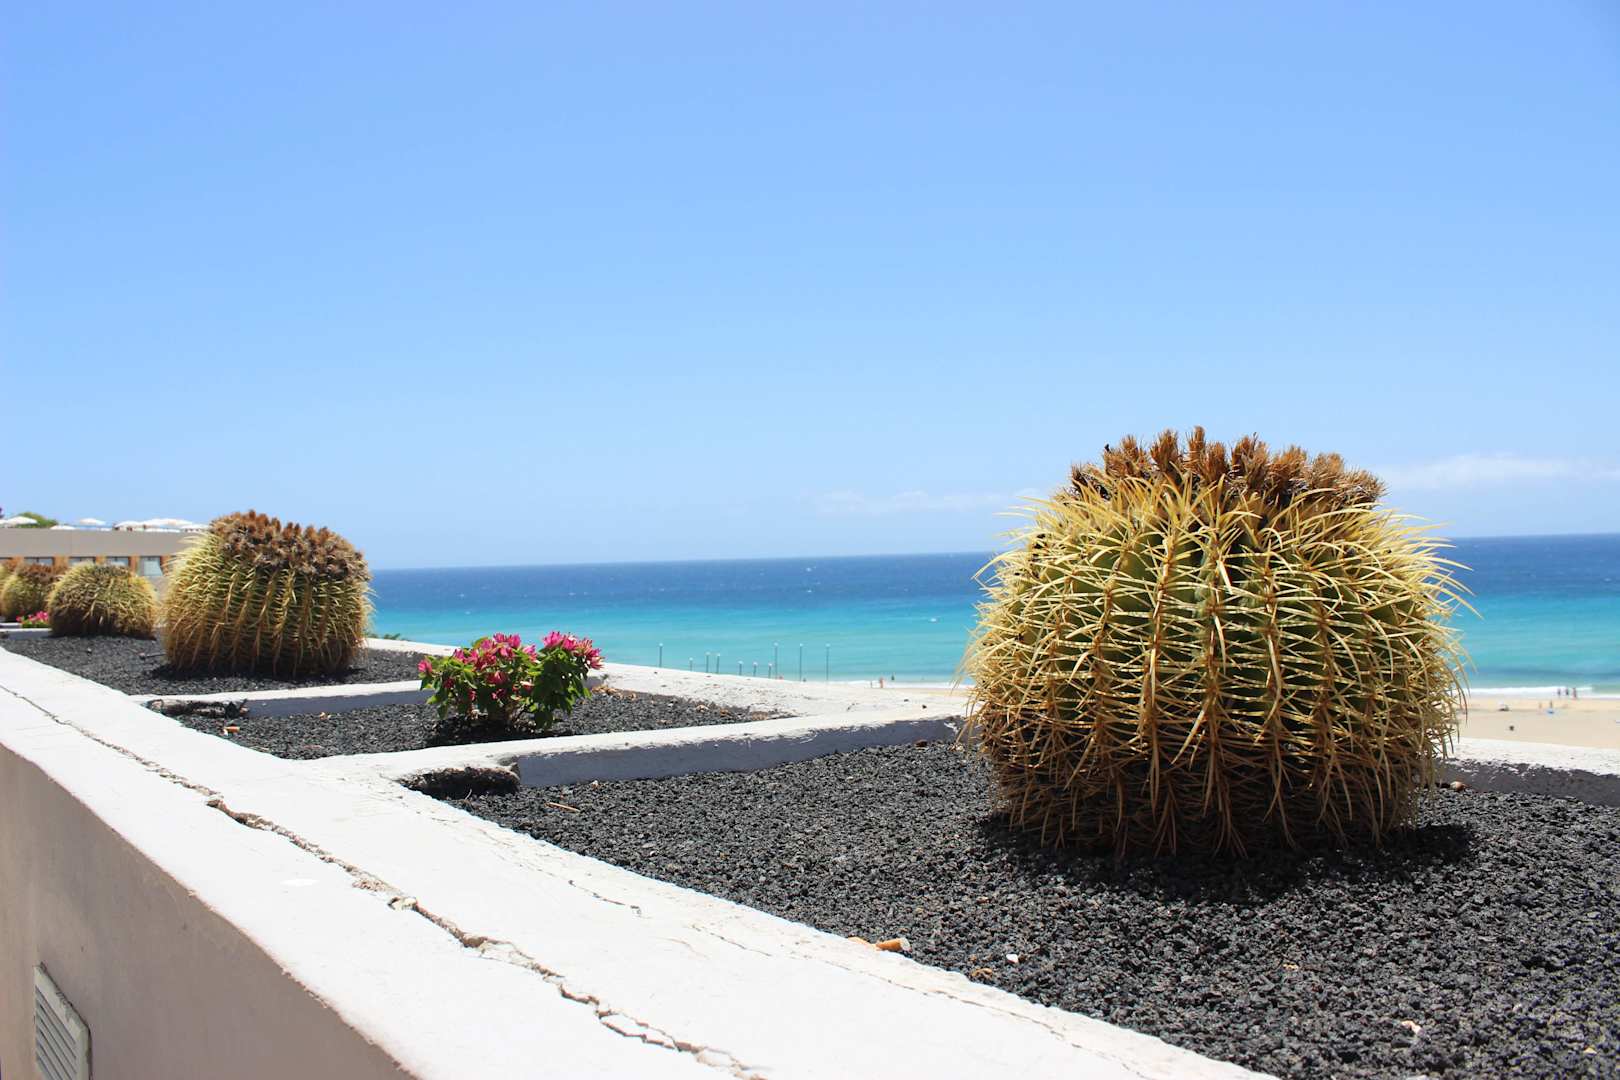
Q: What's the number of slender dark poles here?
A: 10